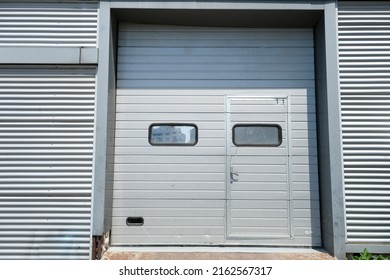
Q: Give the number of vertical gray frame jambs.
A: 2